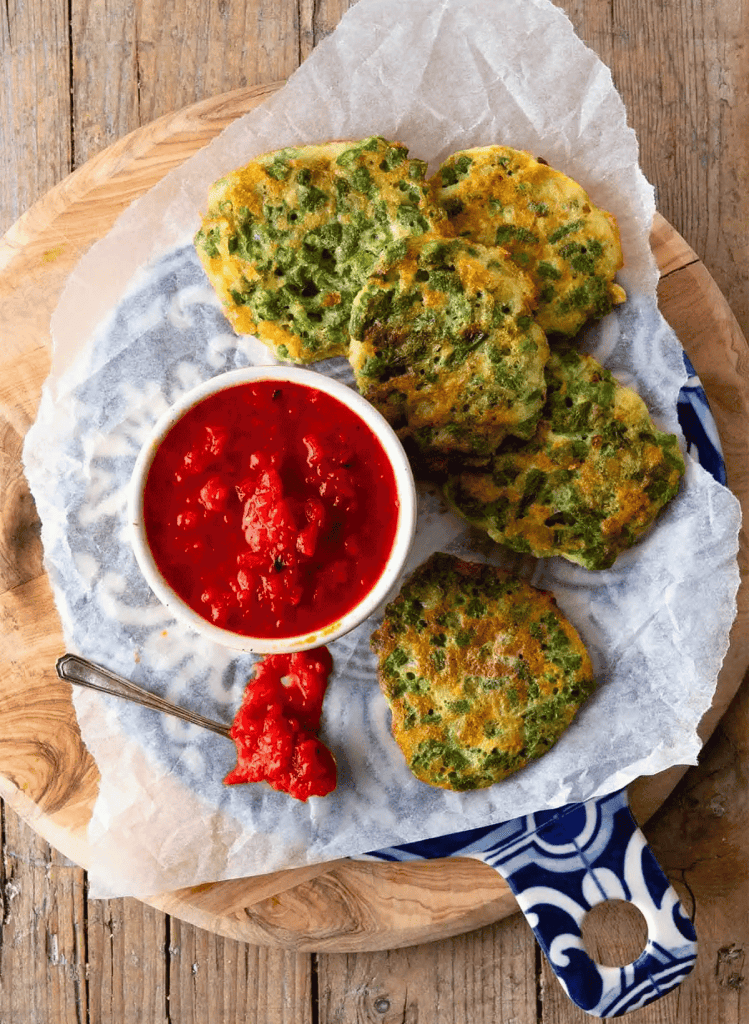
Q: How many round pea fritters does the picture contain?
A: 5